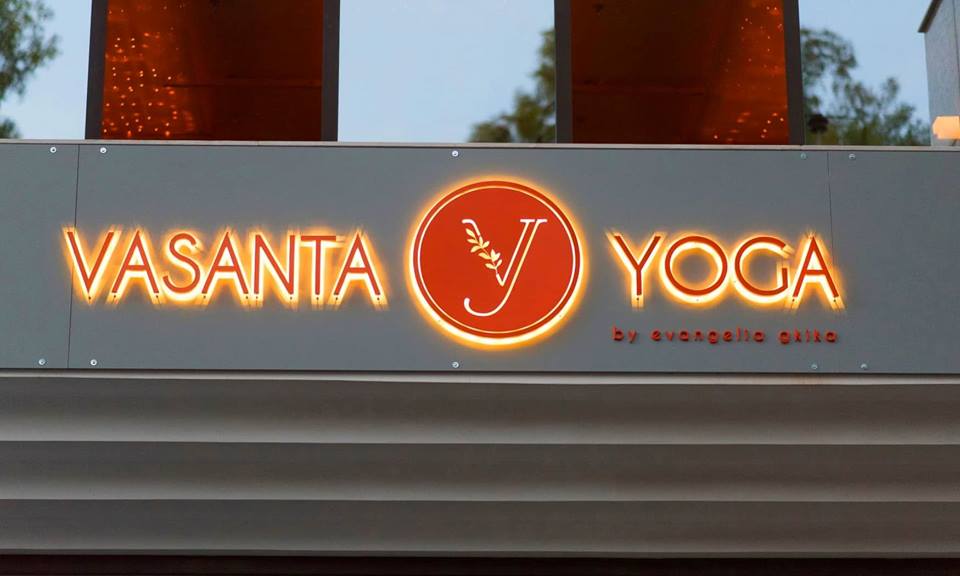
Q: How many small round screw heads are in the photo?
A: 10